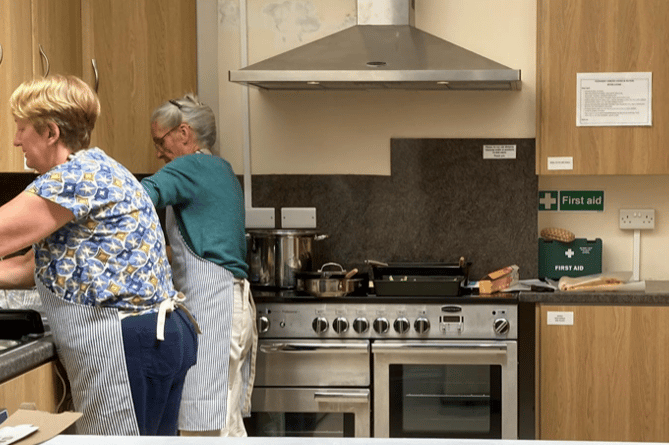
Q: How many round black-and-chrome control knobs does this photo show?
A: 8